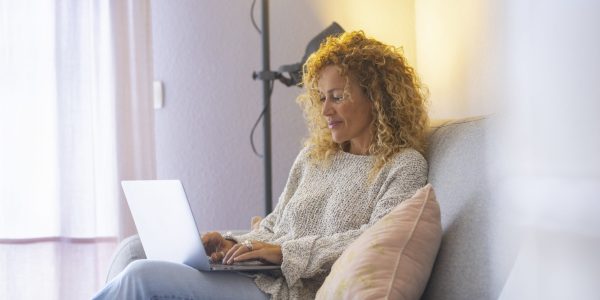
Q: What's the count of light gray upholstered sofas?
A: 1